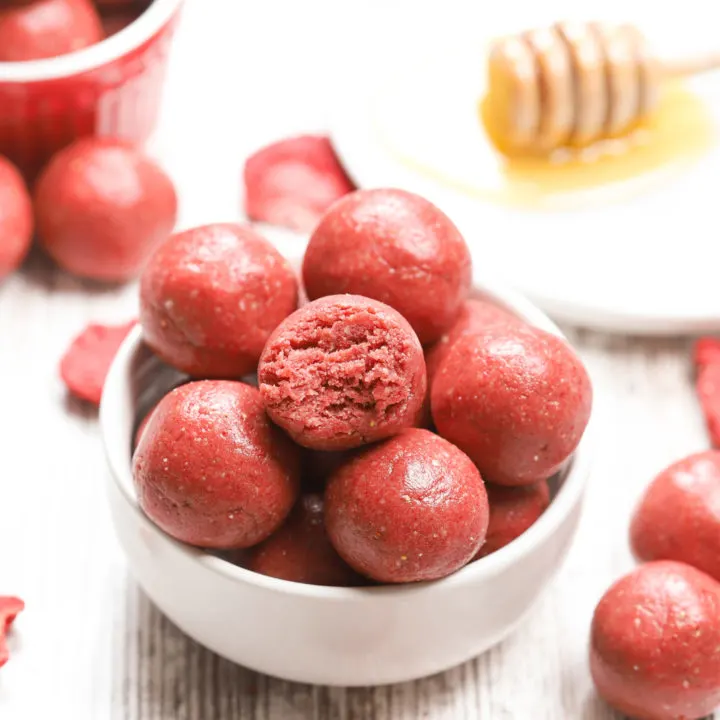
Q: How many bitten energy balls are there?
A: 1